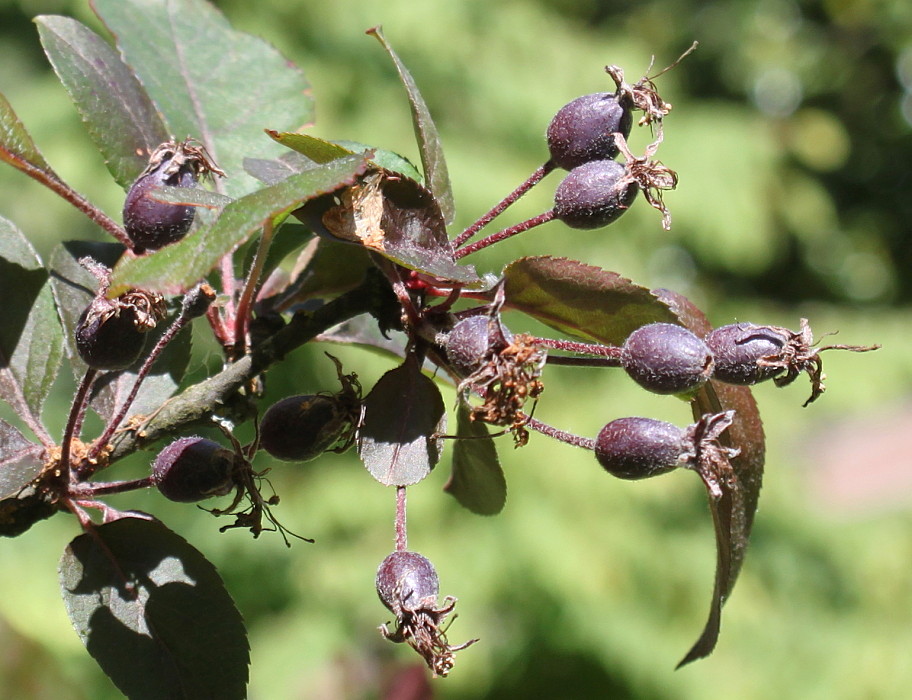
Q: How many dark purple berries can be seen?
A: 11